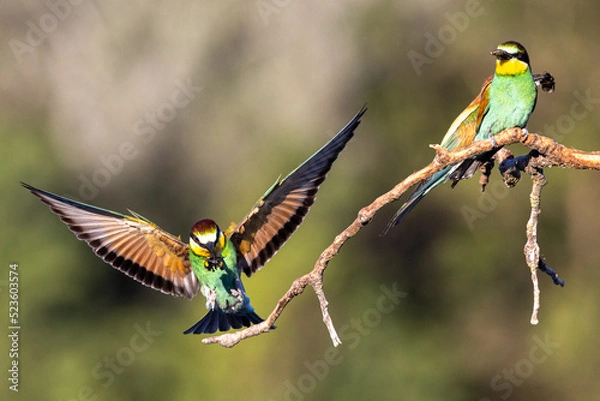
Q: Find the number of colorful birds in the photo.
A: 2